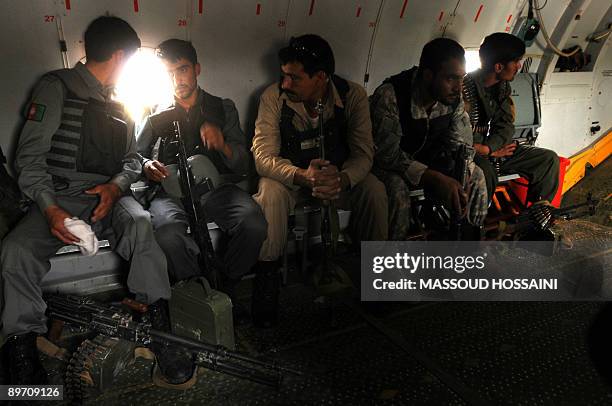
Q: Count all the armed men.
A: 5